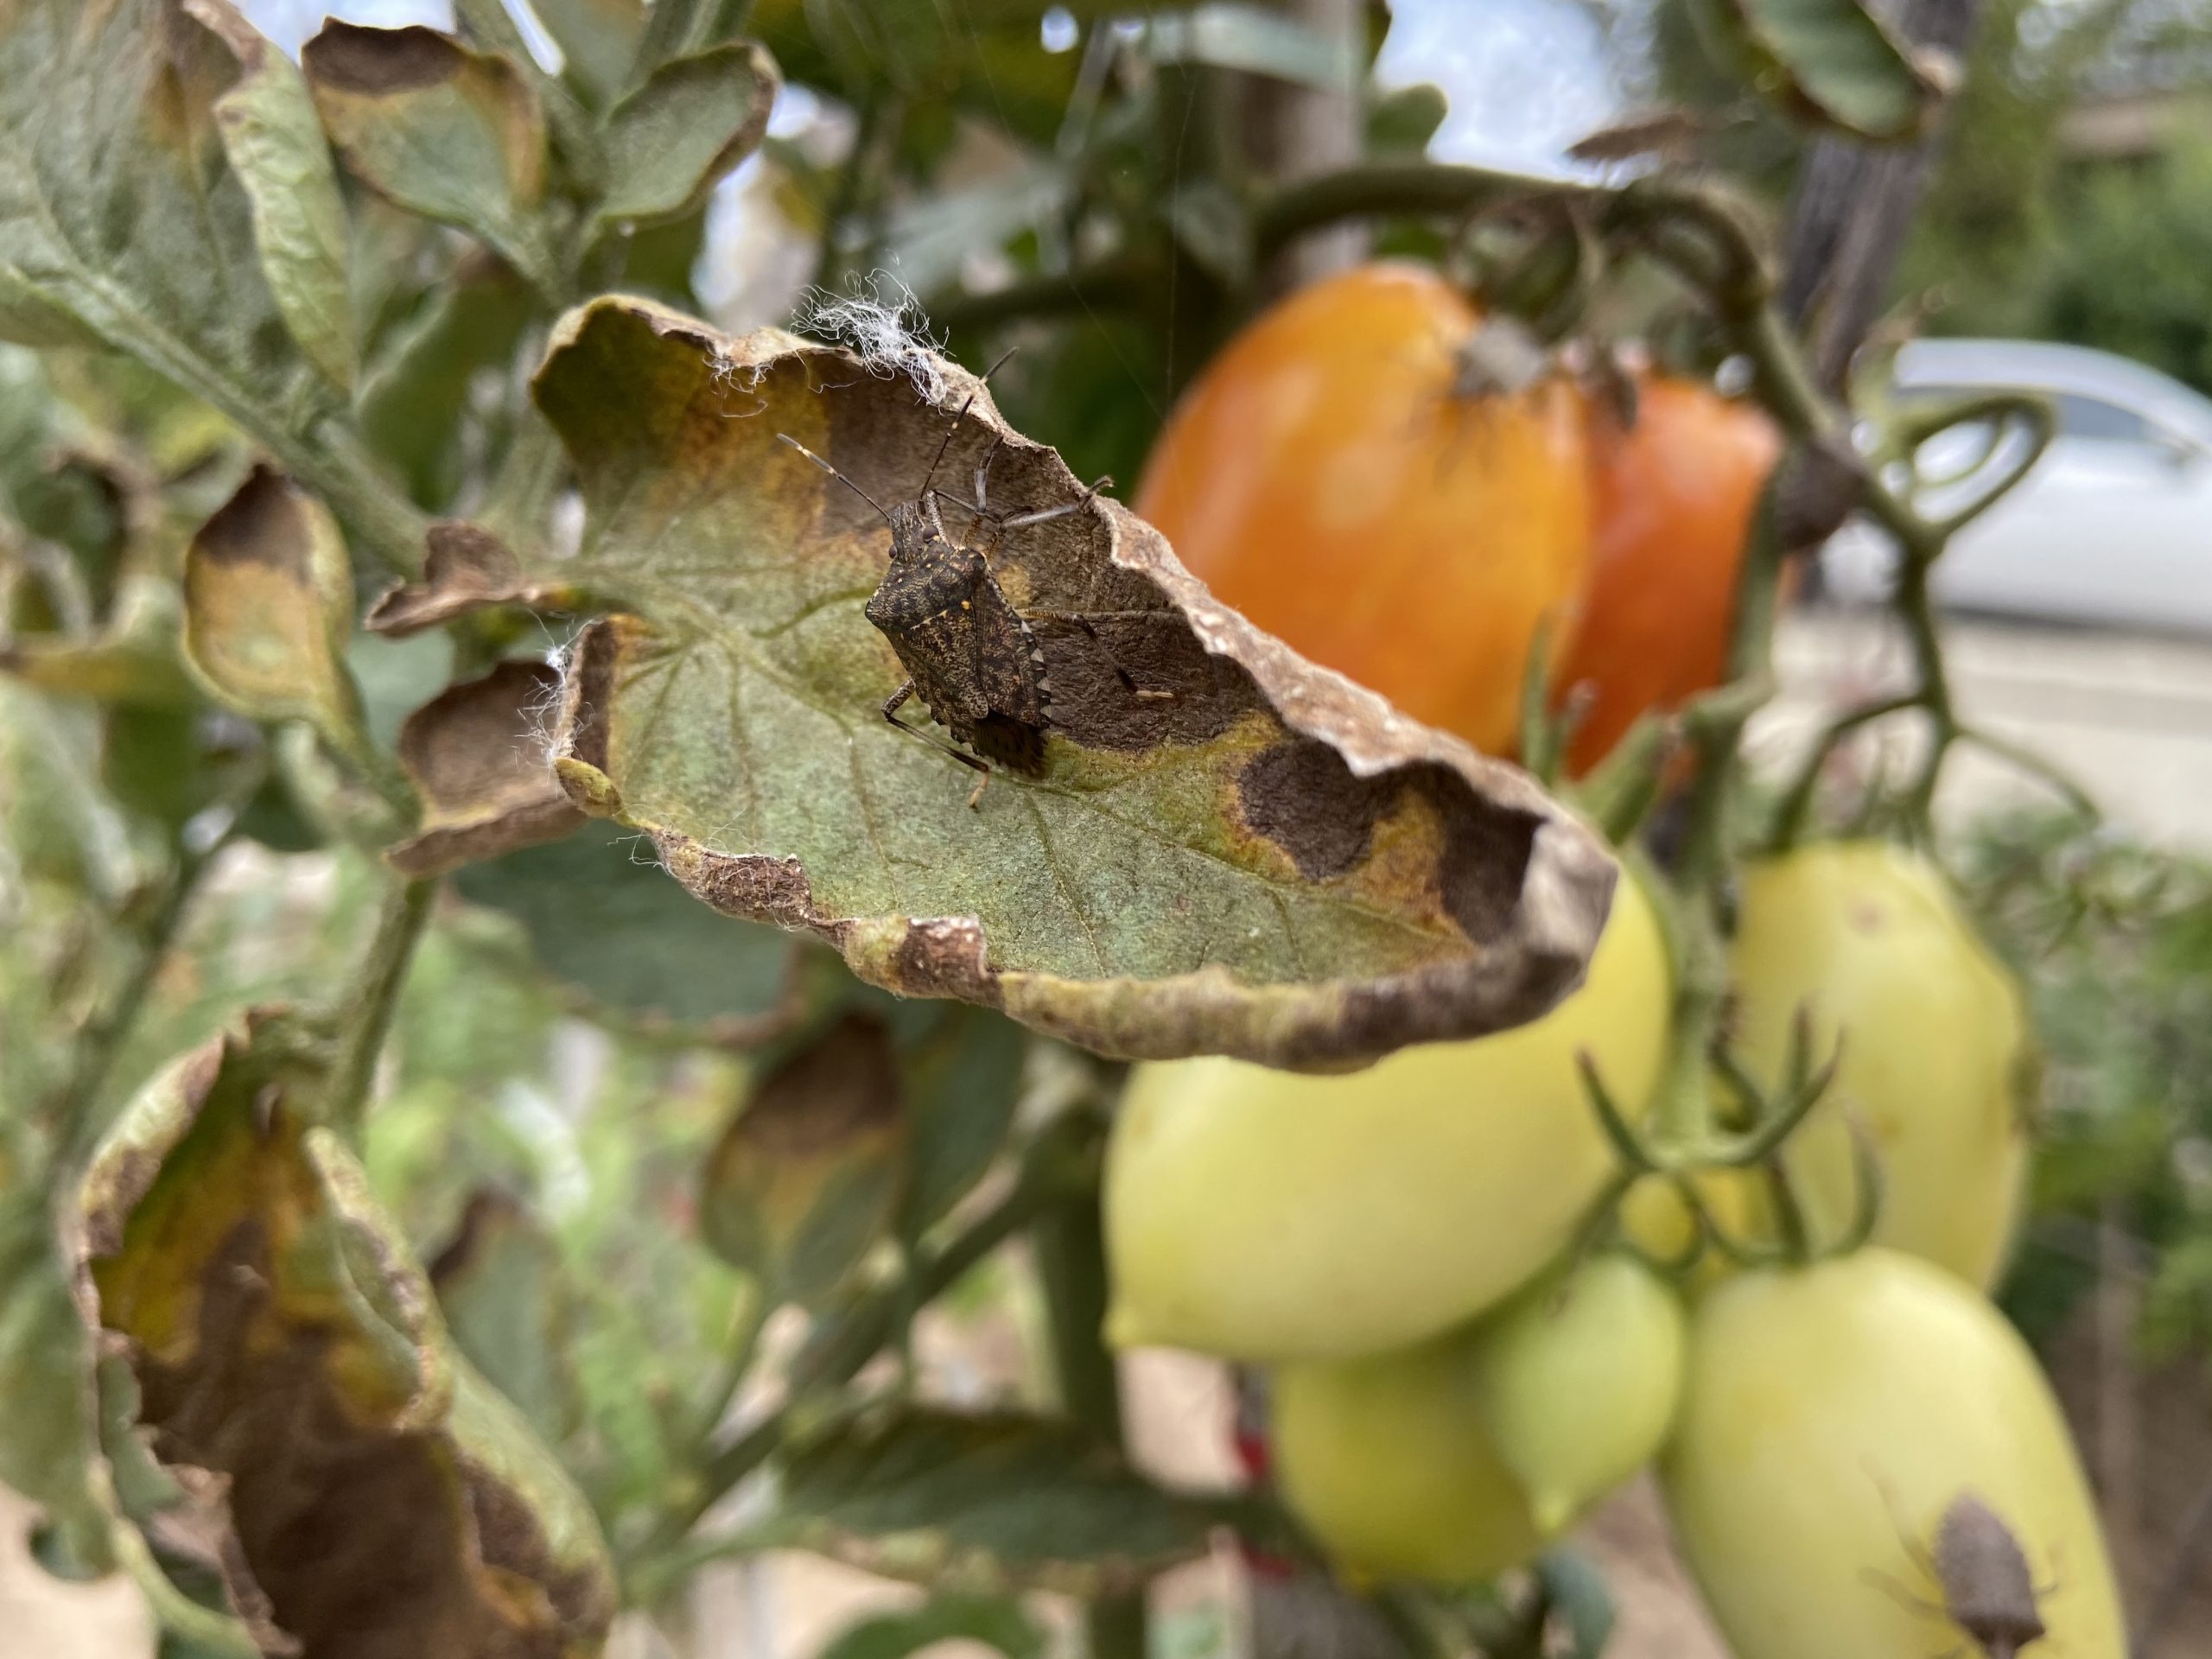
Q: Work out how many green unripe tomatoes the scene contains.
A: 5